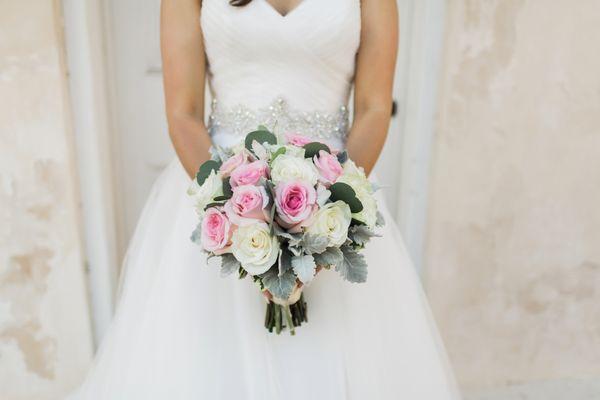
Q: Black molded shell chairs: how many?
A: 0